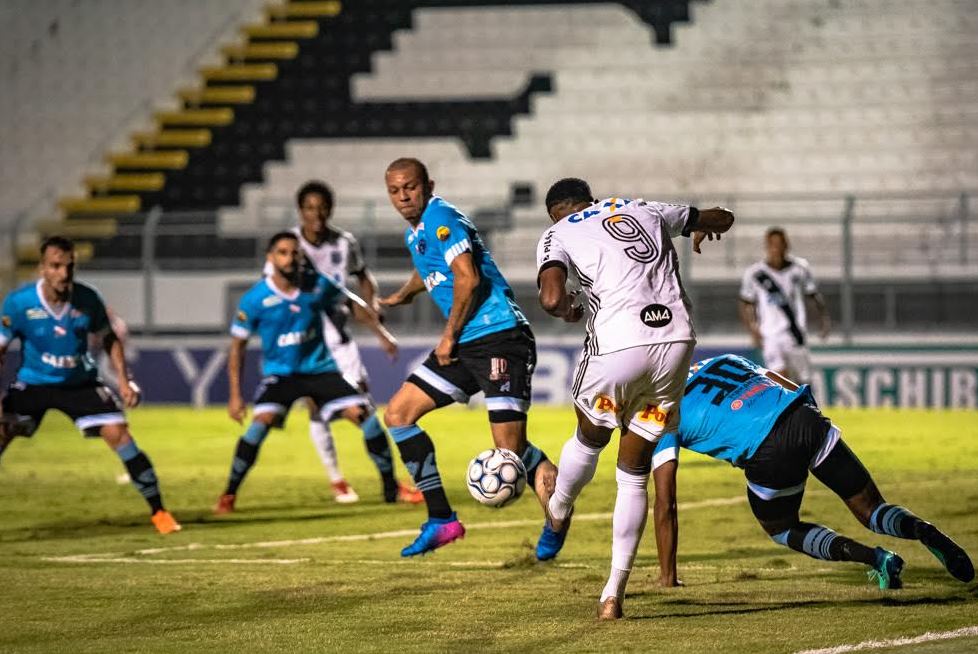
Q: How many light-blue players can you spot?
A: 4